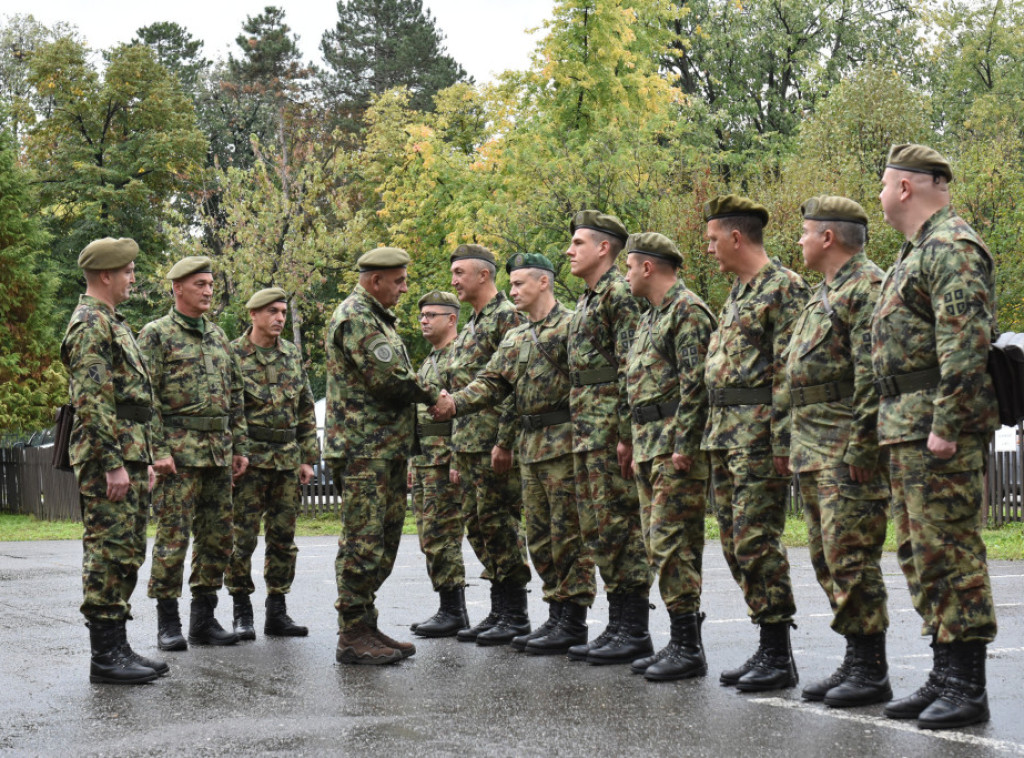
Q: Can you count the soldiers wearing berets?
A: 12